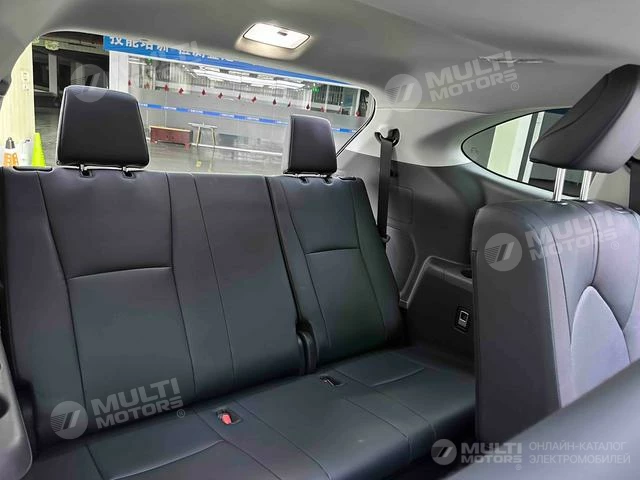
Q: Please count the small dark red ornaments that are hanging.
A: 14